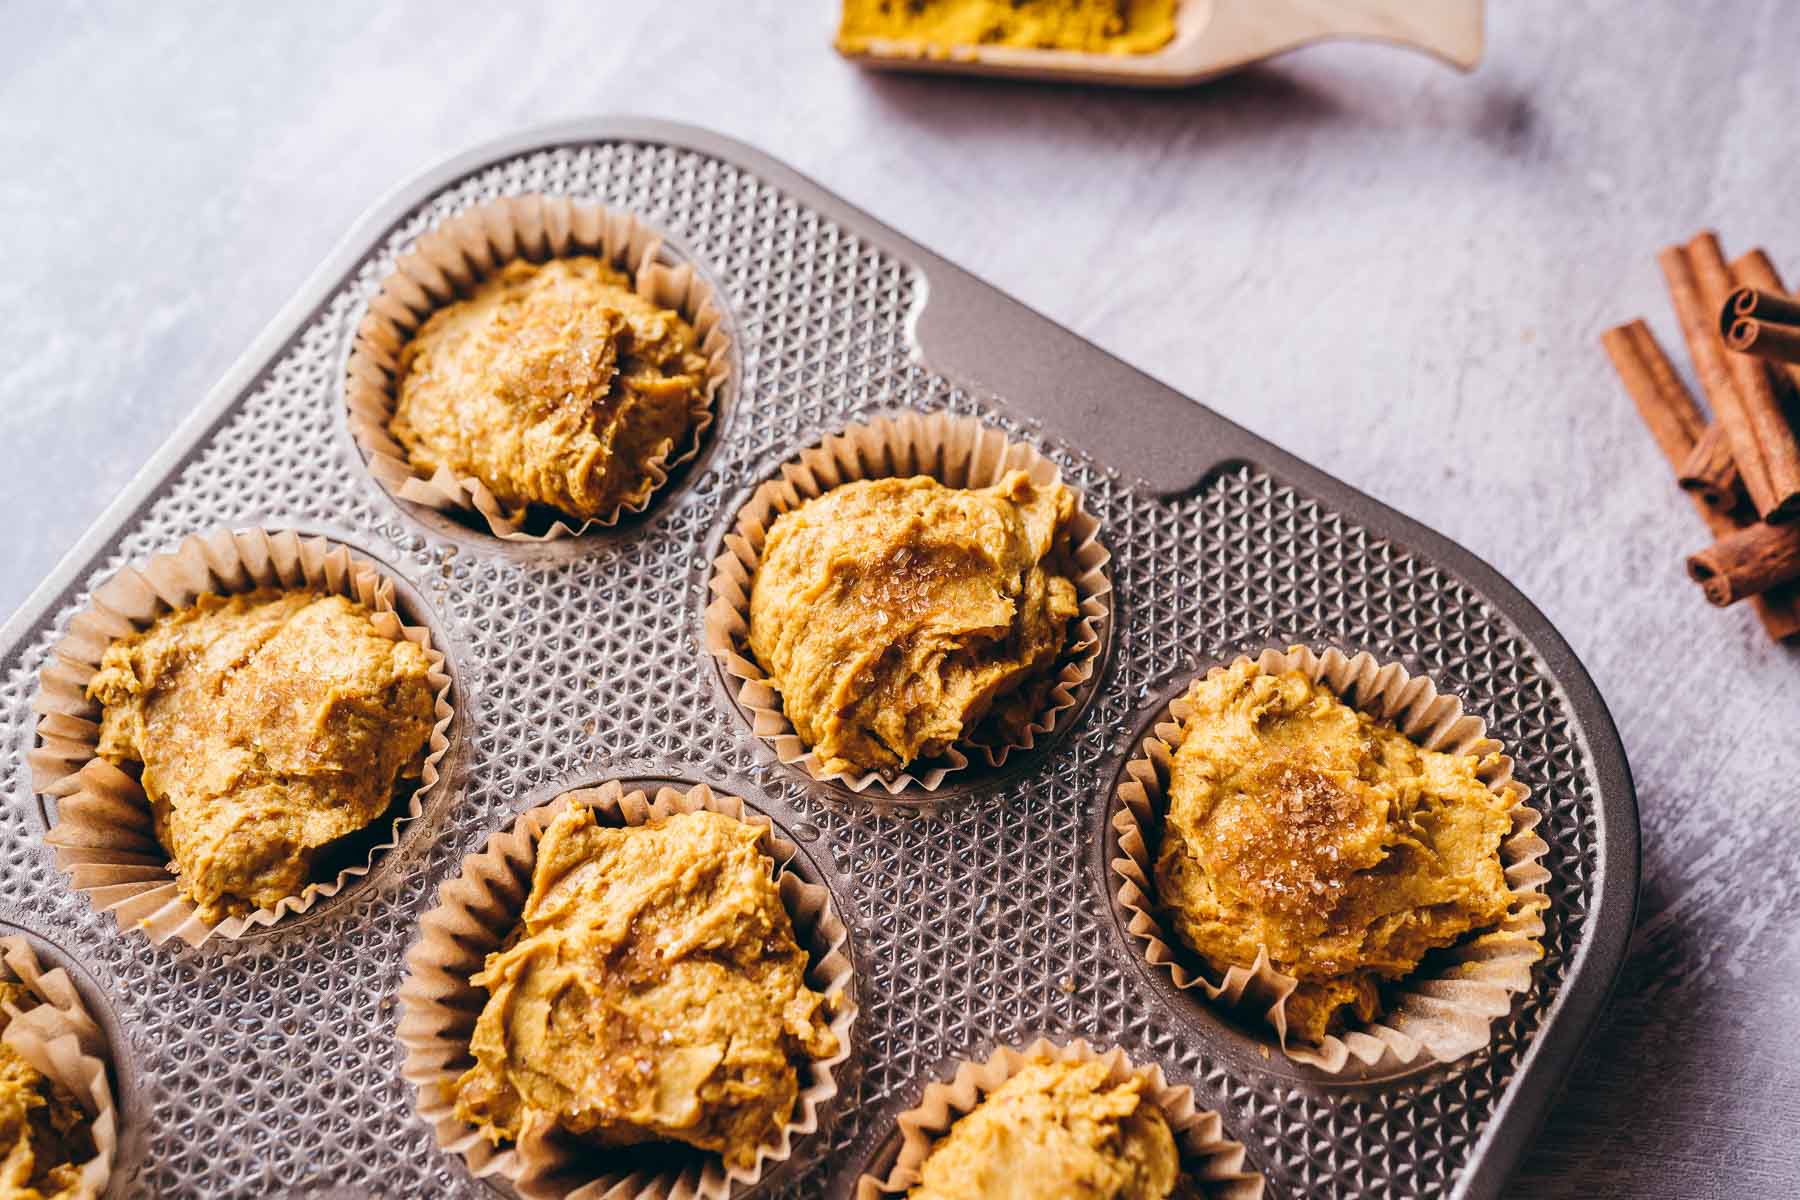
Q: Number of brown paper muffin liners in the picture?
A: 7